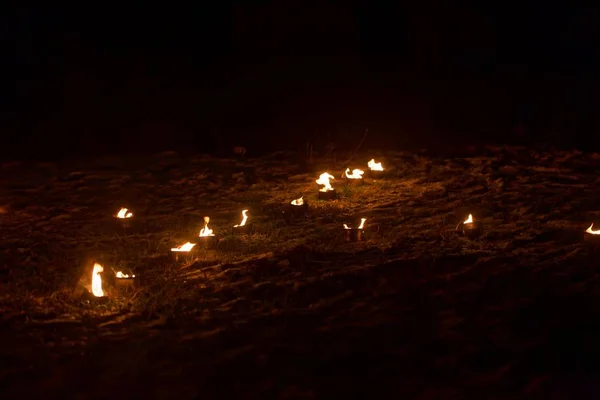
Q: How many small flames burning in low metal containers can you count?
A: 13